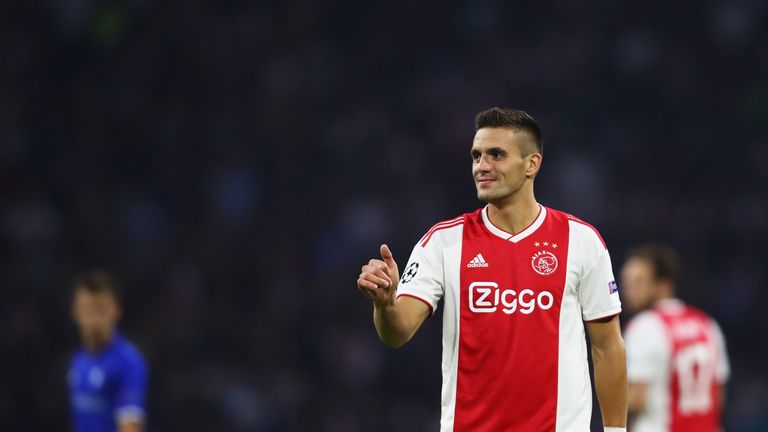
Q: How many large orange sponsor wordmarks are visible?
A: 0